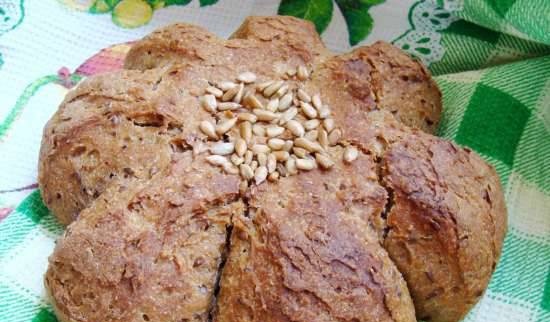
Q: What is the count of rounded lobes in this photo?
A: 7